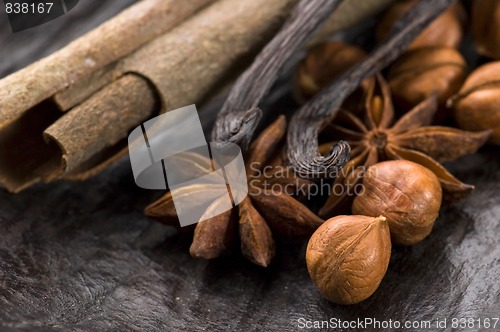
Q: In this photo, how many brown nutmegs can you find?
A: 7